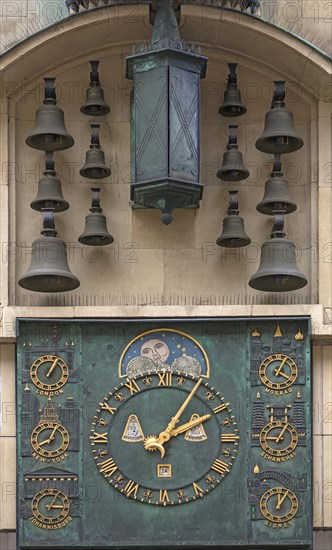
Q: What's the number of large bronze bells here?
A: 12